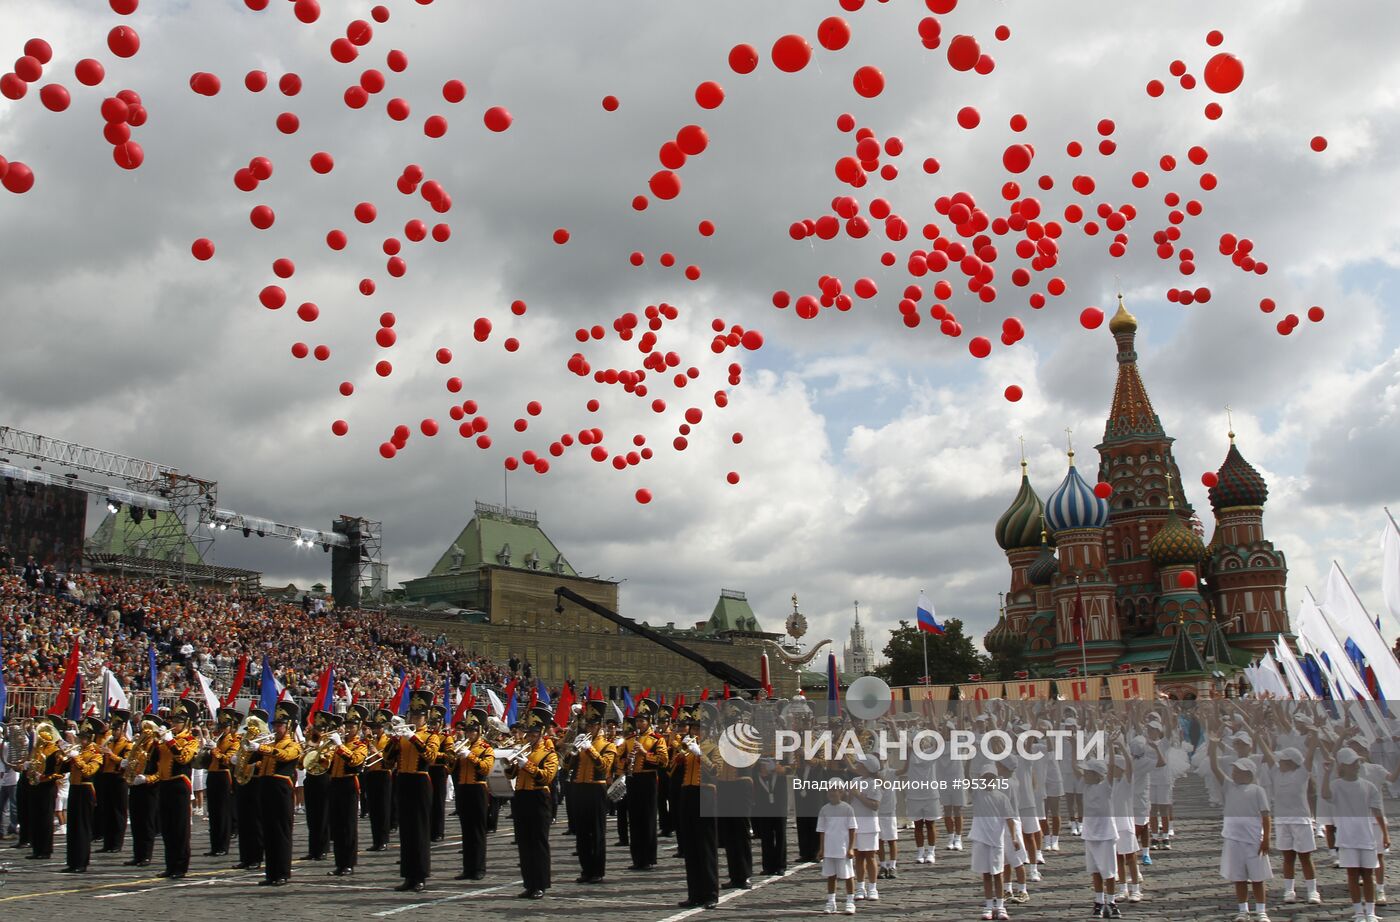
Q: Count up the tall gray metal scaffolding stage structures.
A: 2